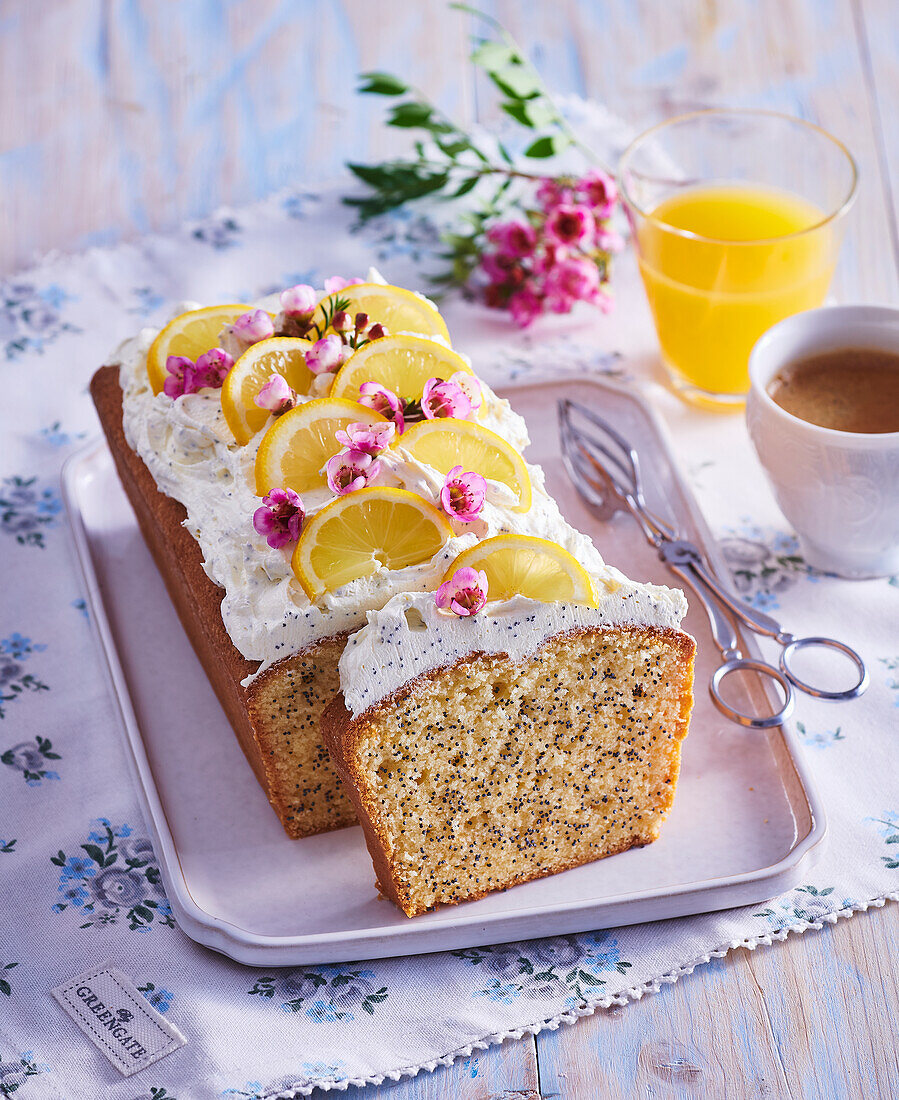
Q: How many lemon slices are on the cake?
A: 8